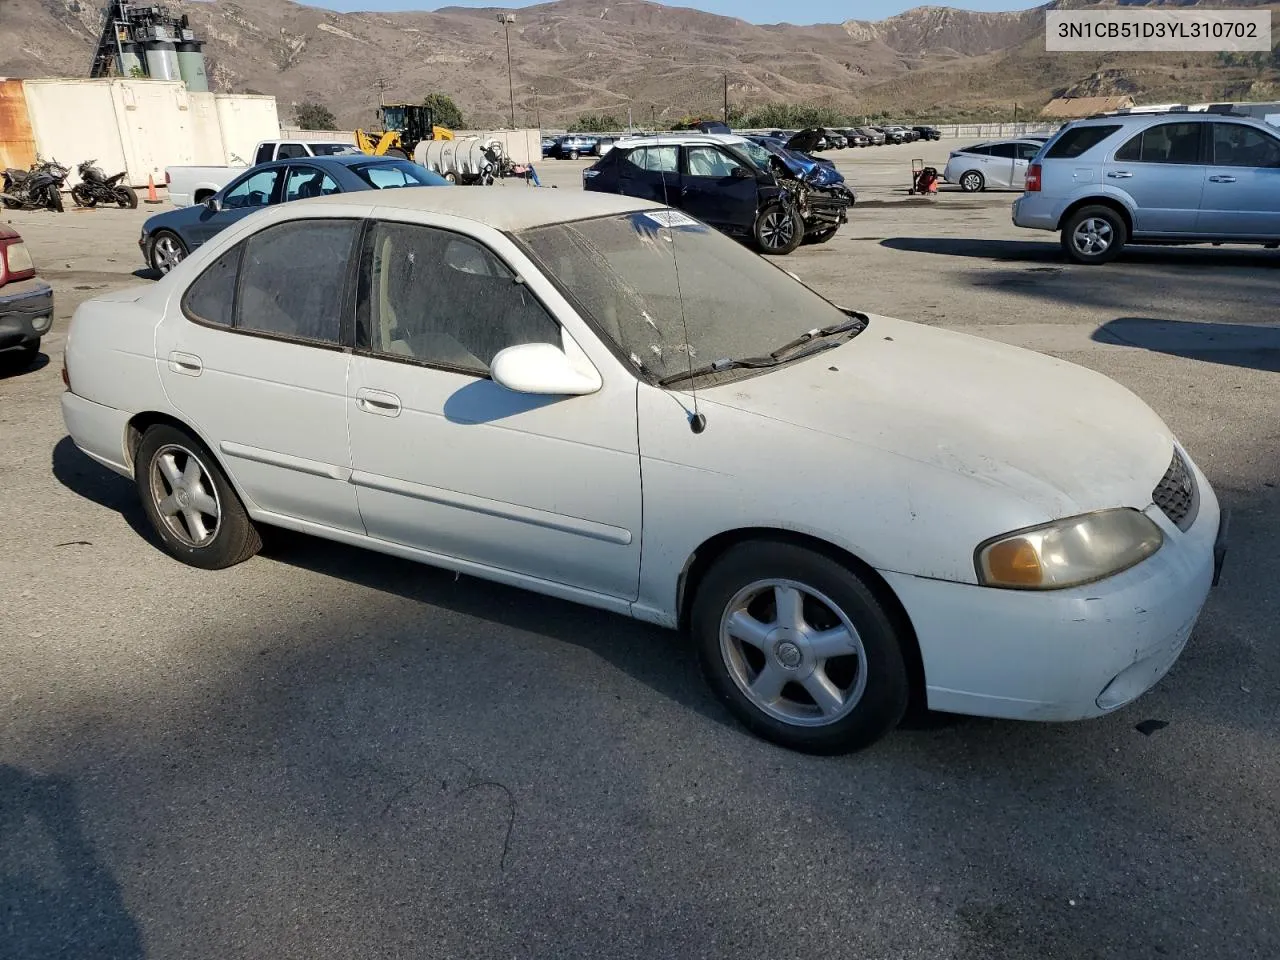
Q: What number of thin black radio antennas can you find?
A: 1